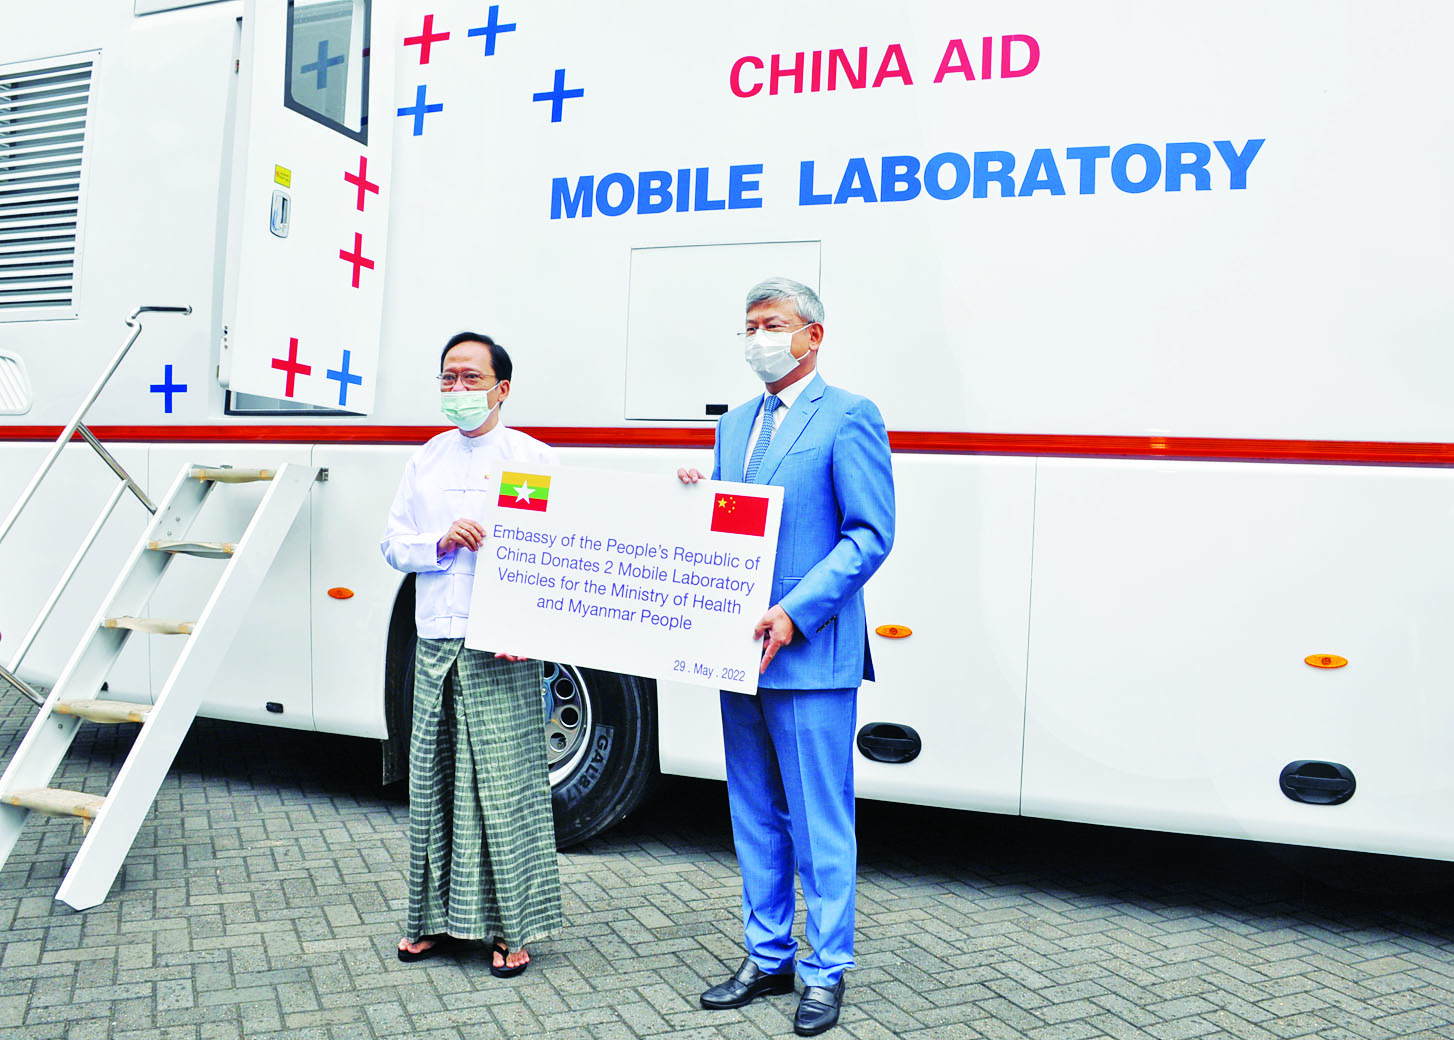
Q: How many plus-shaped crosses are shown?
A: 10